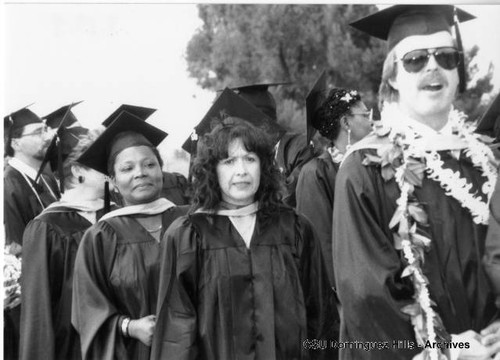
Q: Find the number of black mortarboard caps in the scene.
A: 10